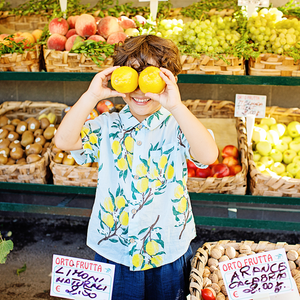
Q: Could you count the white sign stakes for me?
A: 4